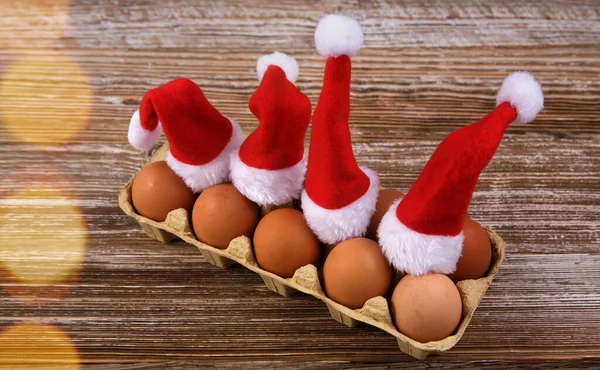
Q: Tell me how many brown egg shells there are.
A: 7